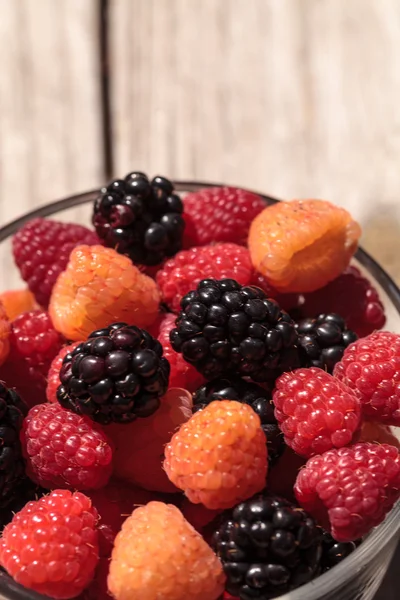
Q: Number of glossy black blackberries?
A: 8